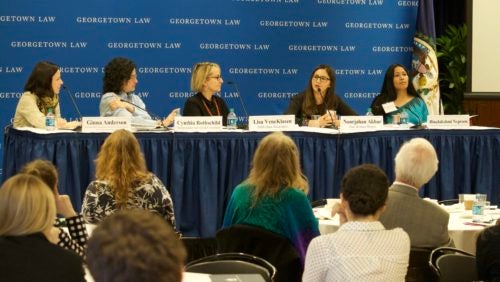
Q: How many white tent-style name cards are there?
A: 5